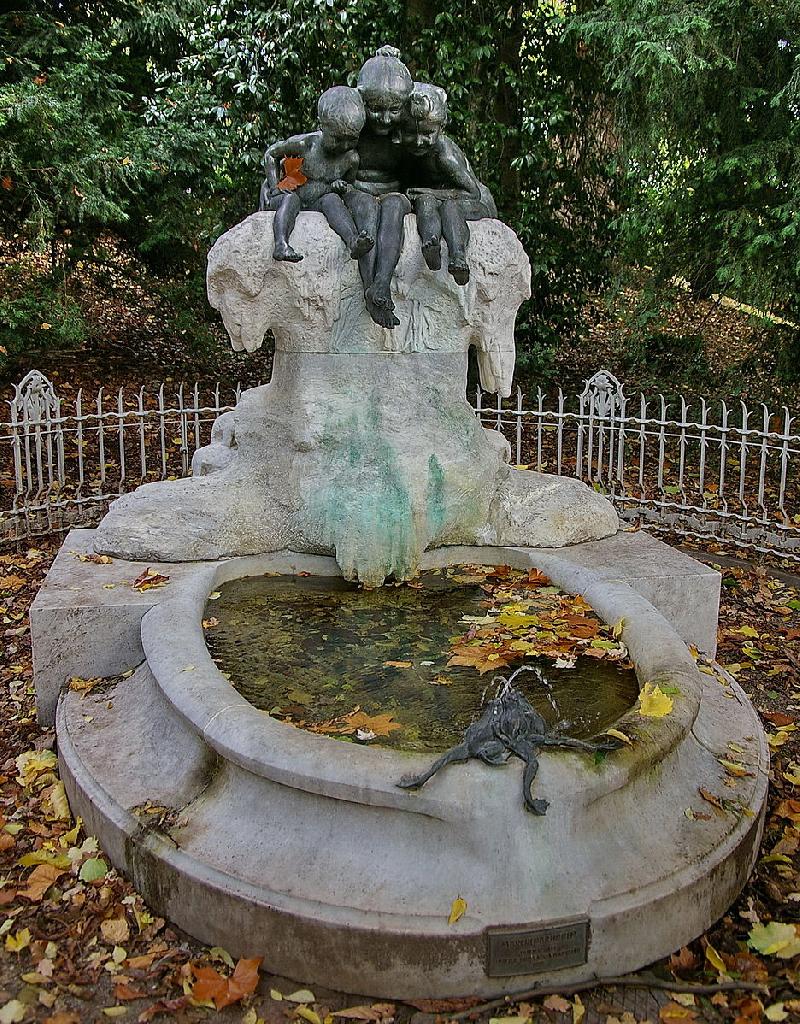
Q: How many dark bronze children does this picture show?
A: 3